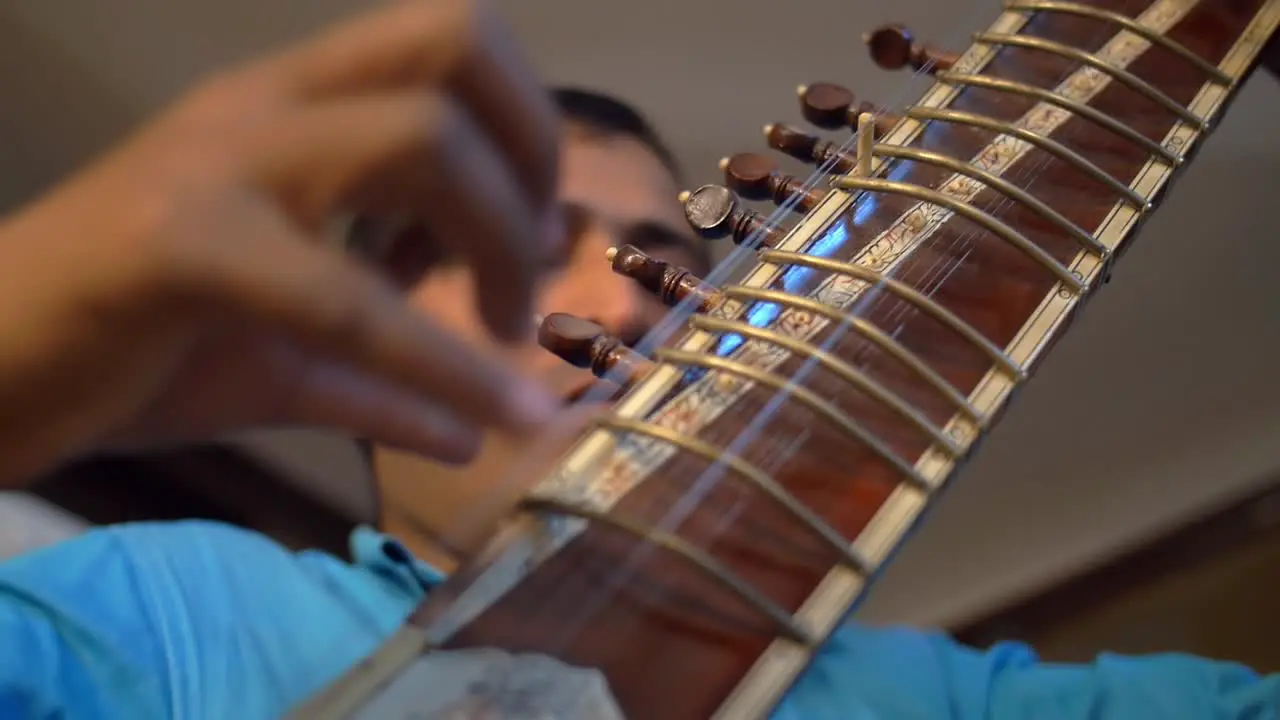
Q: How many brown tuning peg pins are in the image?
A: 7